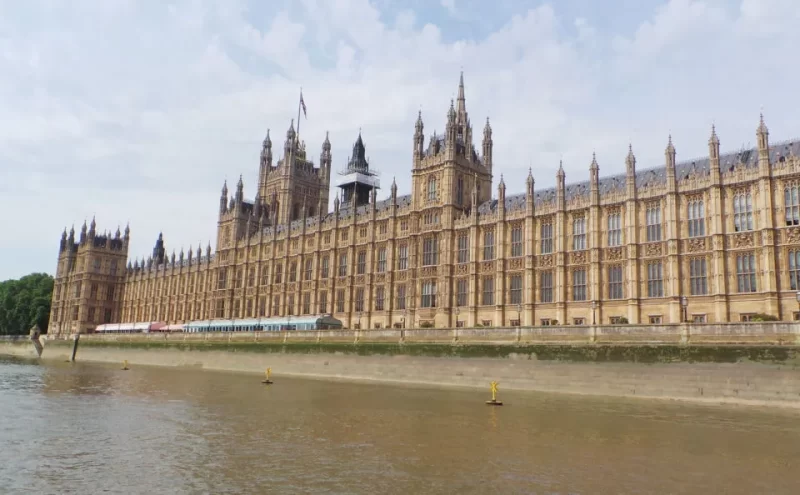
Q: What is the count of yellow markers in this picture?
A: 3